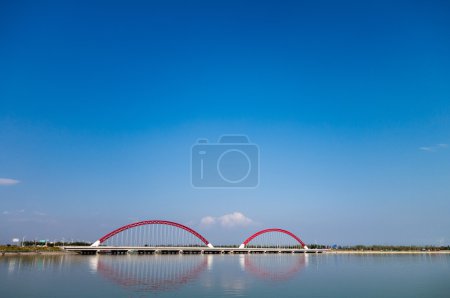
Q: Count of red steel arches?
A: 2